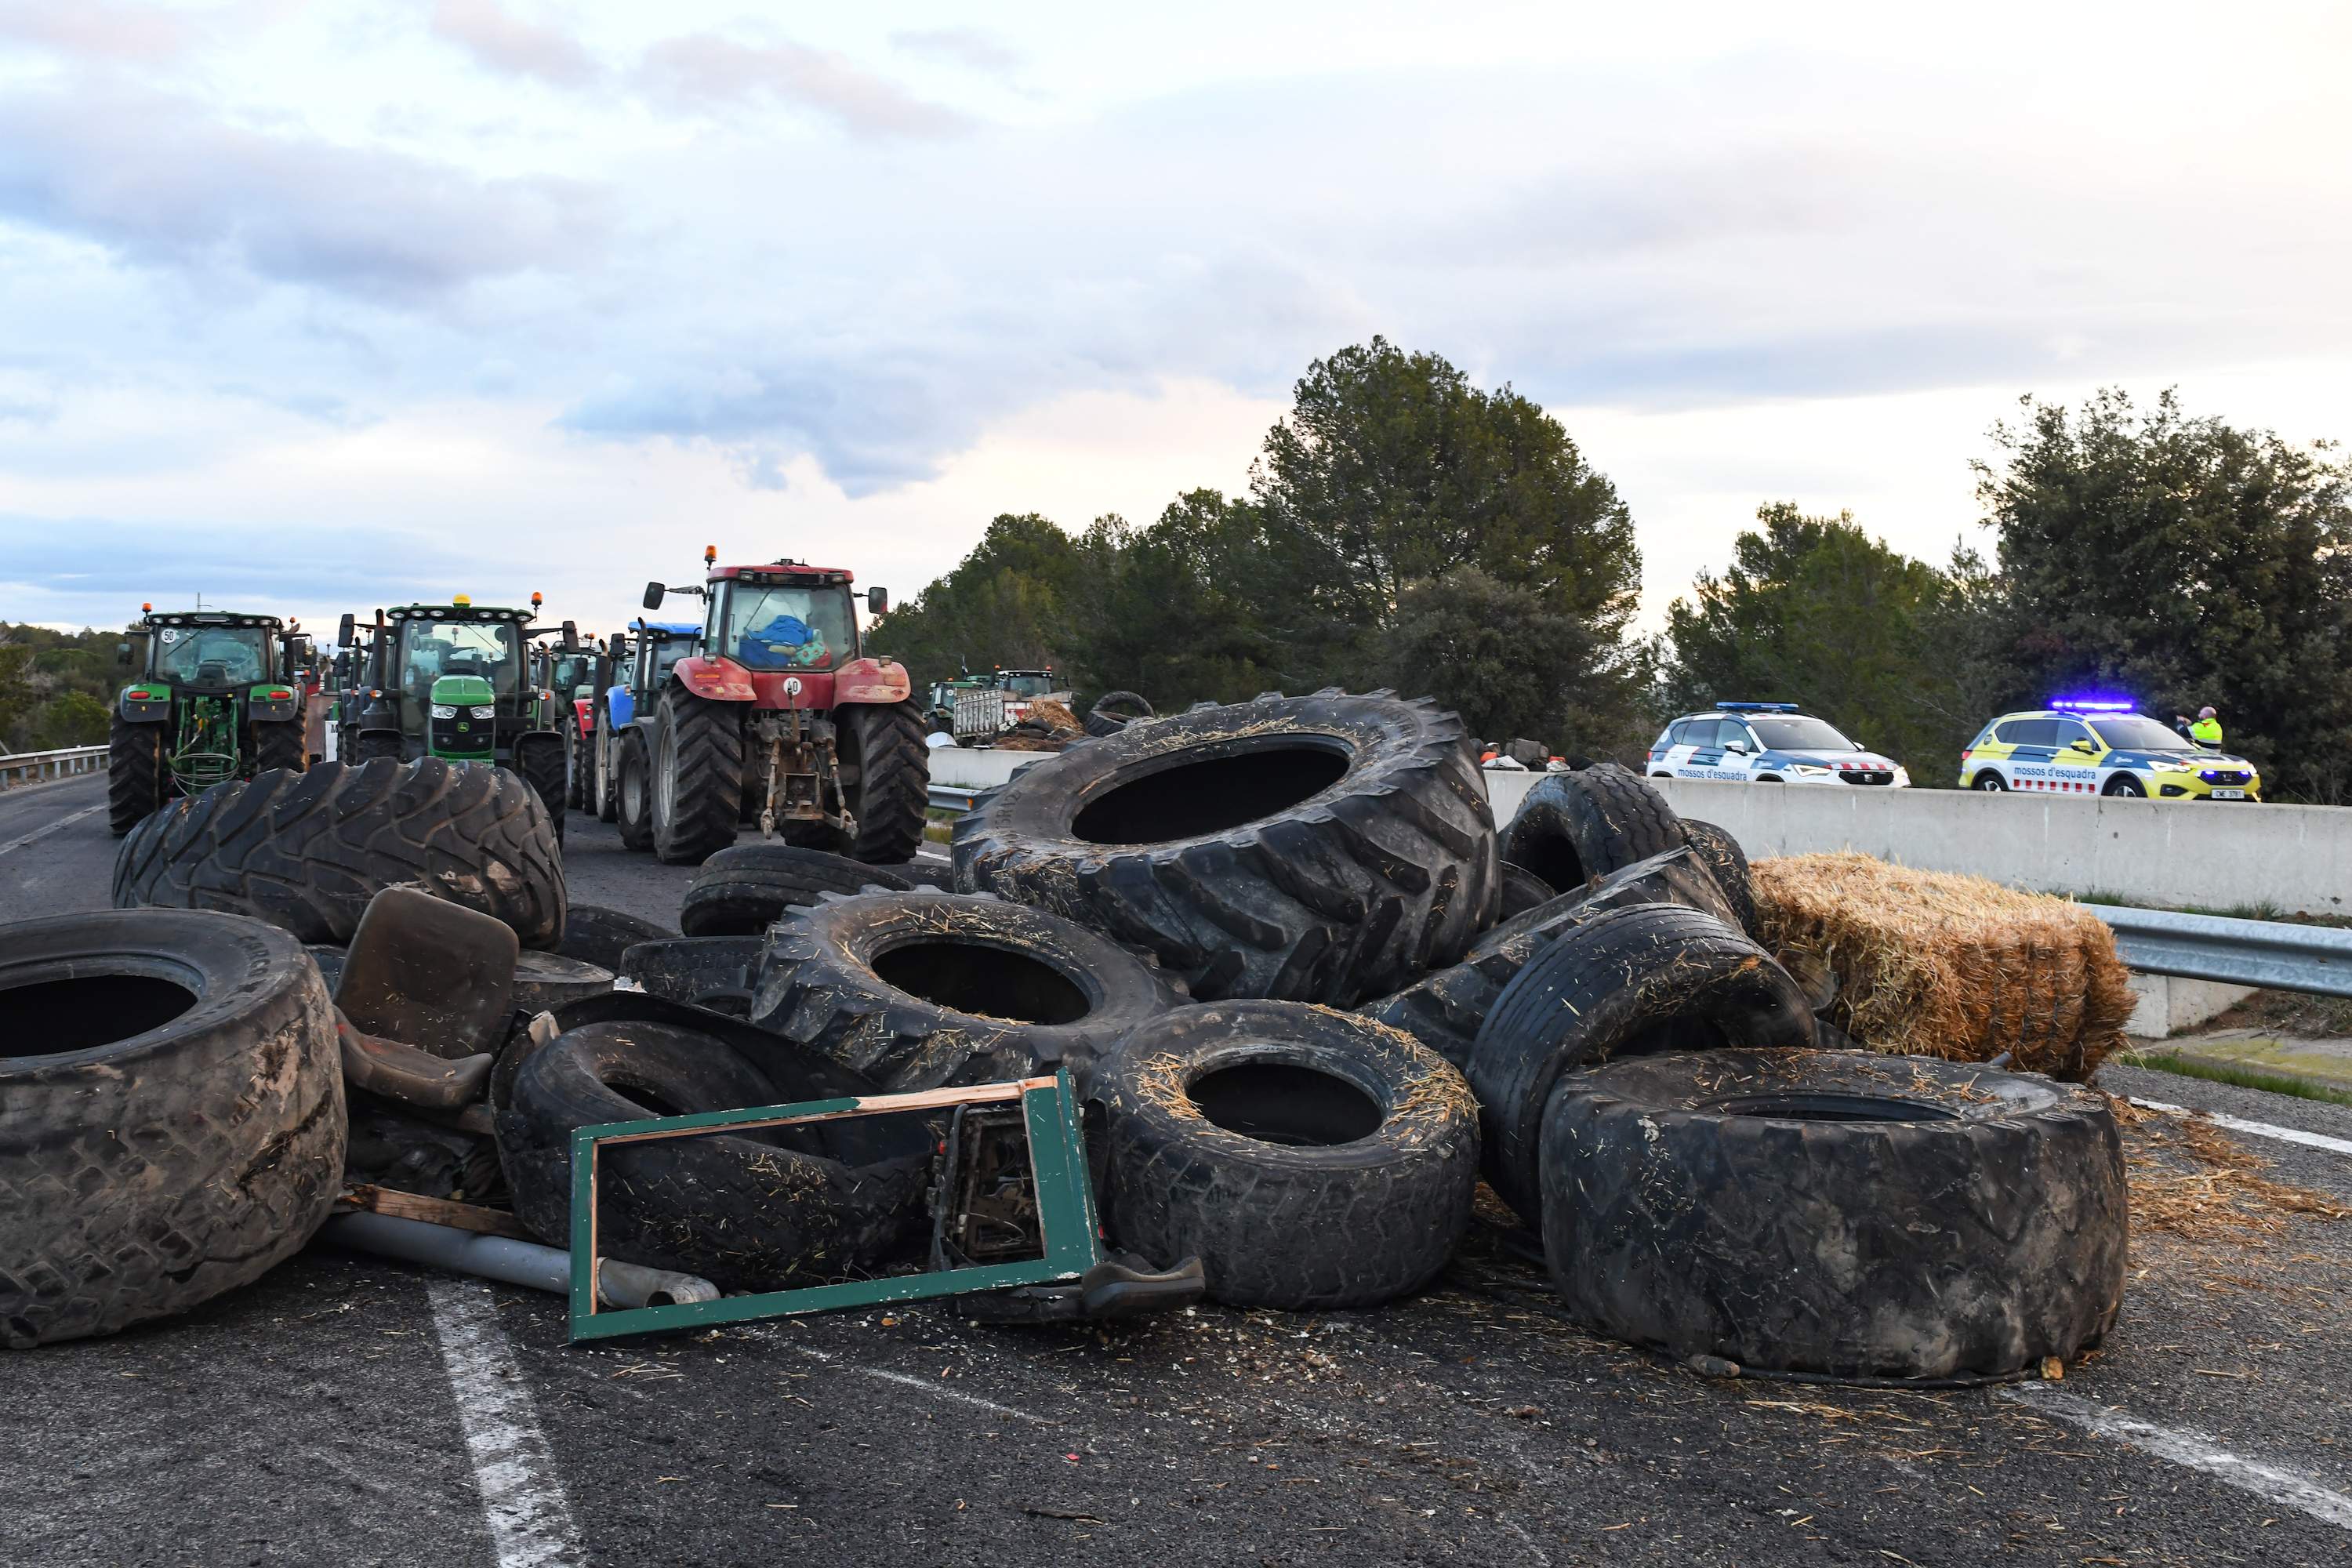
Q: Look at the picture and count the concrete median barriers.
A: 1